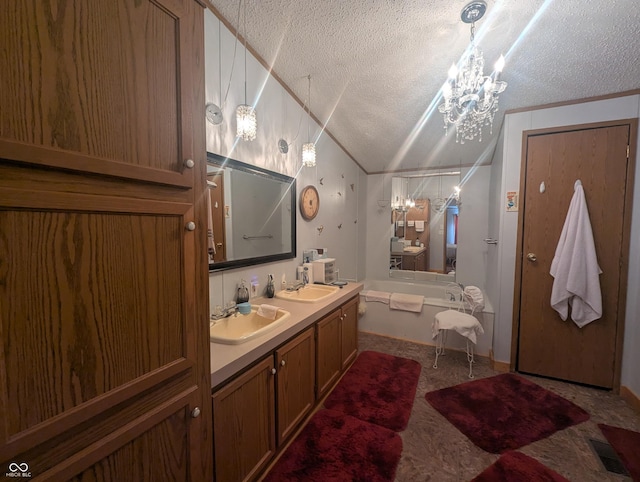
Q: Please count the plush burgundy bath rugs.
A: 5